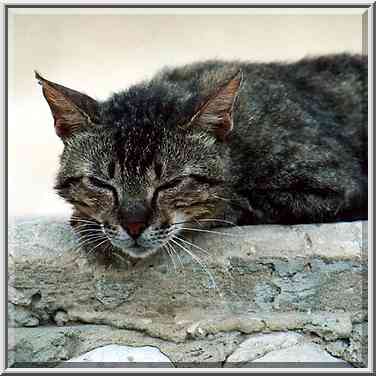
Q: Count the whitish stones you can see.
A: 2